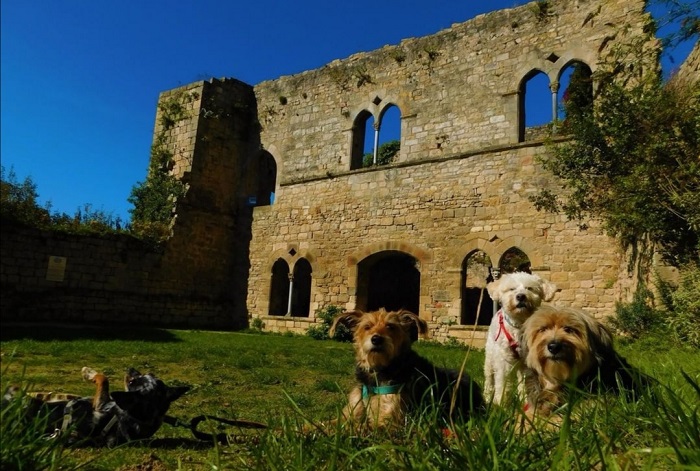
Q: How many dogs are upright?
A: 3